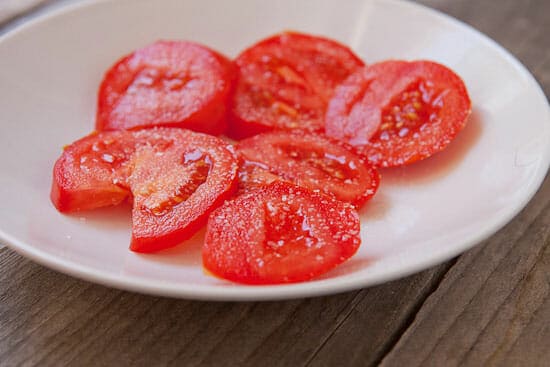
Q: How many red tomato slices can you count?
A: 6